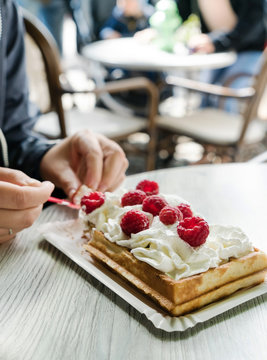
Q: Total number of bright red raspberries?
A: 8